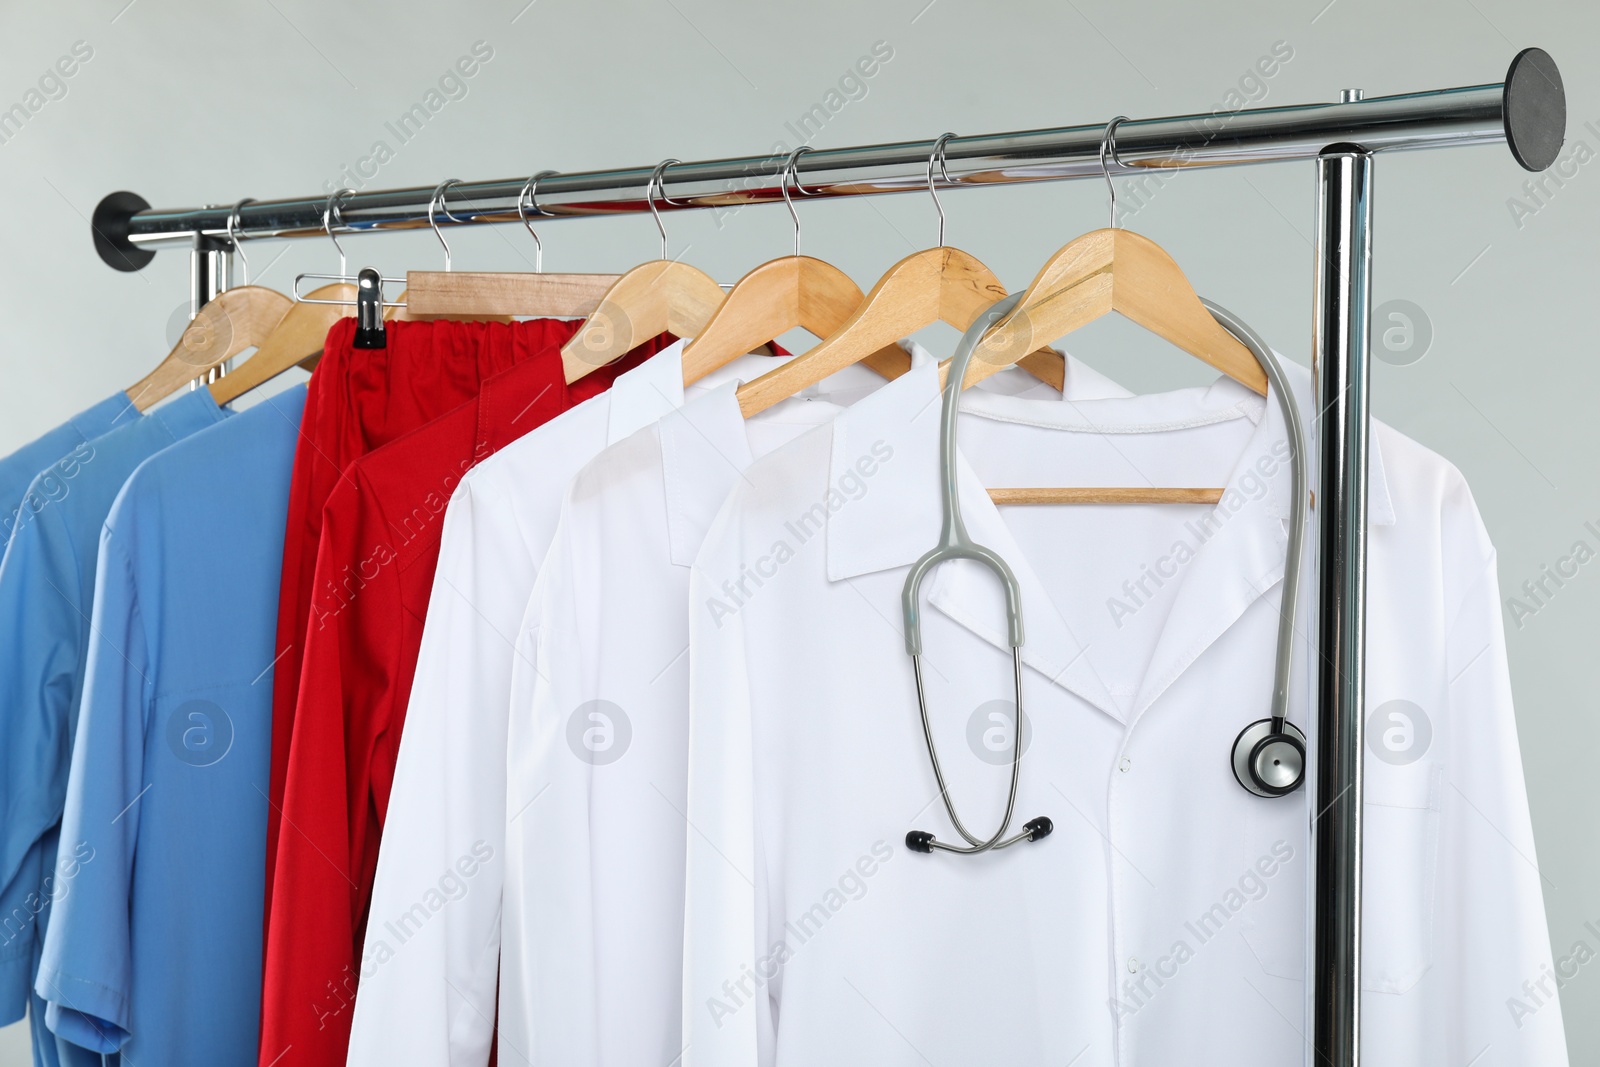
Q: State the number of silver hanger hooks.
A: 8